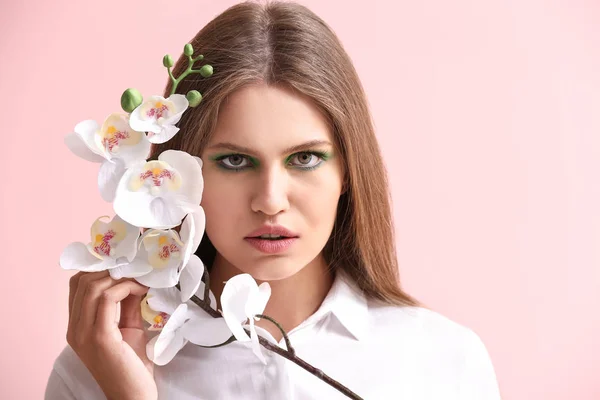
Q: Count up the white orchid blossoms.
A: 7